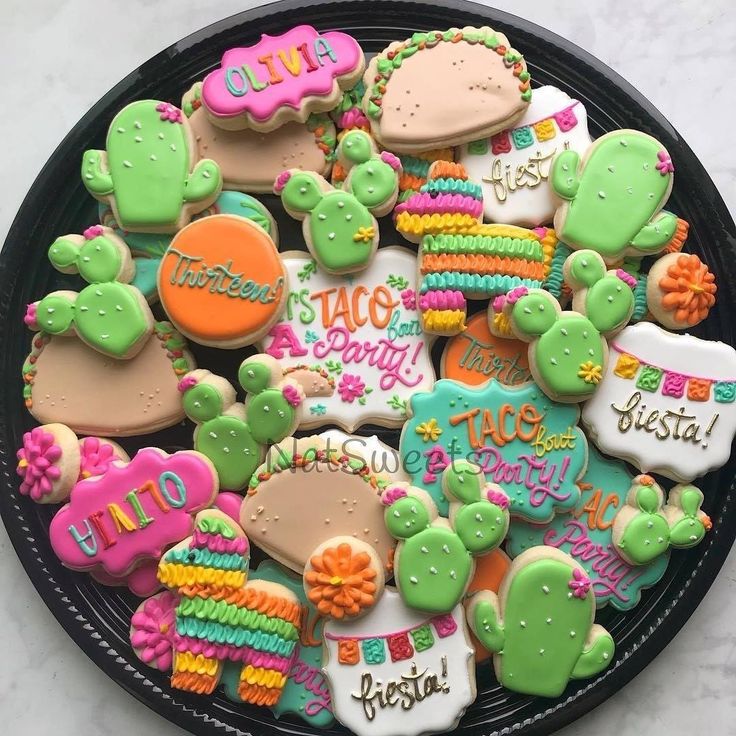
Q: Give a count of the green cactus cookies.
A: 9